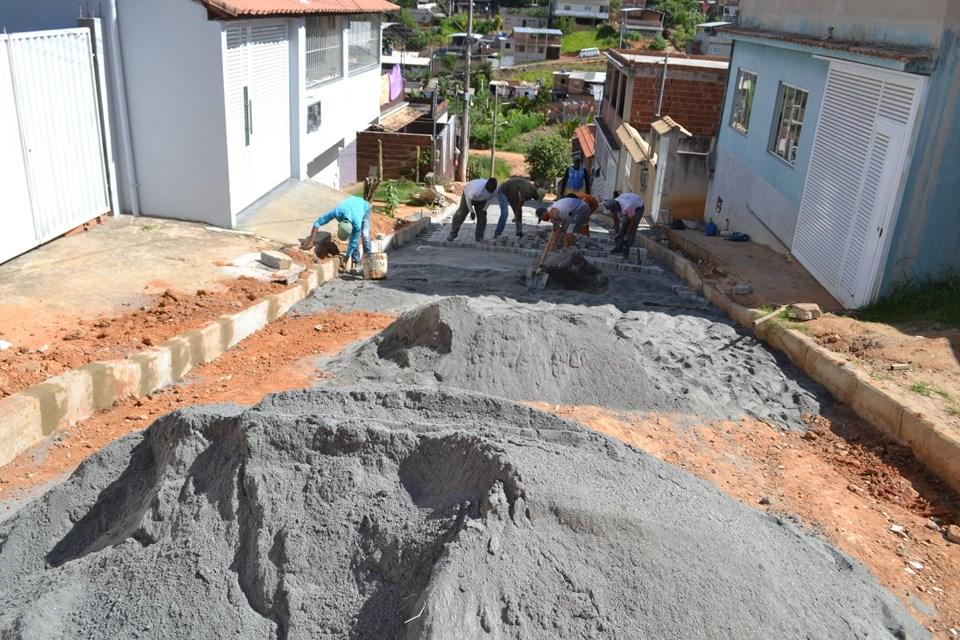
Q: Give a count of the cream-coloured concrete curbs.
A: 2